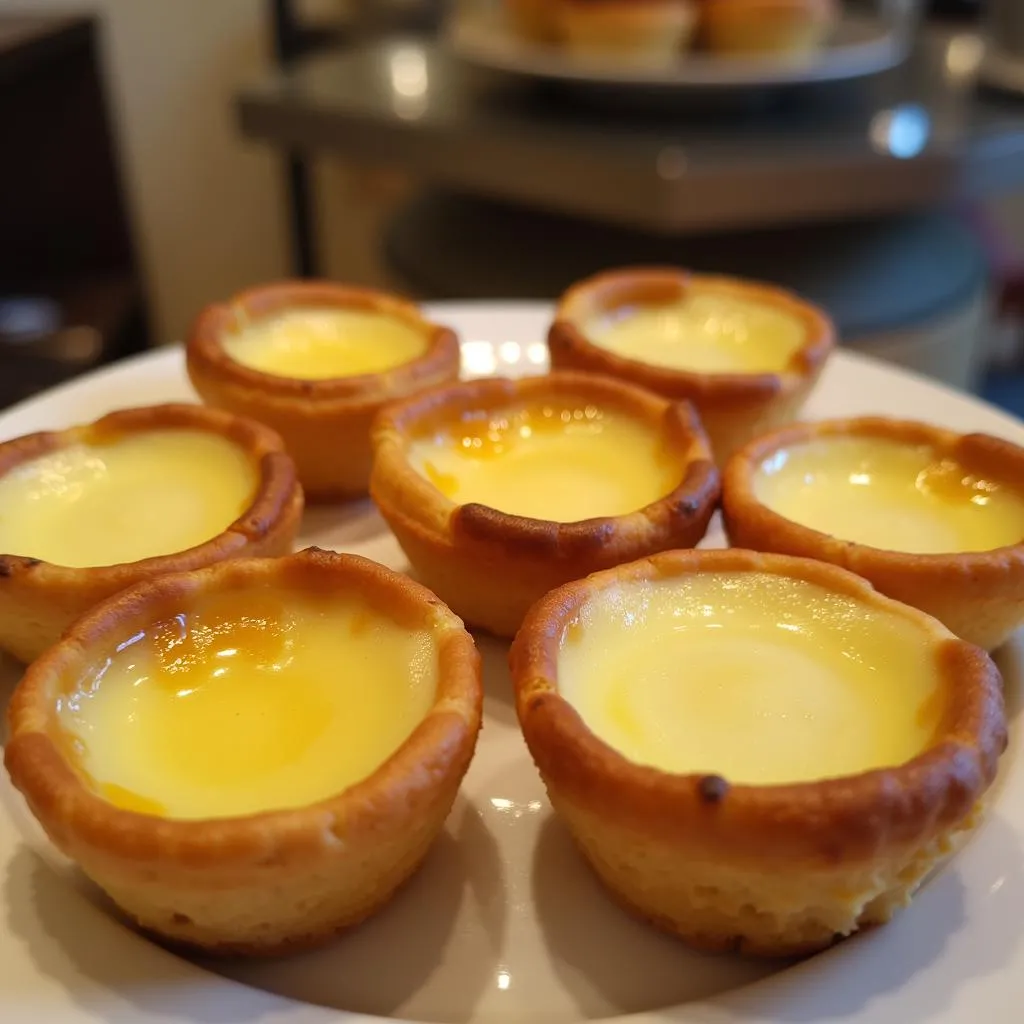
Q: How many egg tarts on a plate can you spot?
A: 7